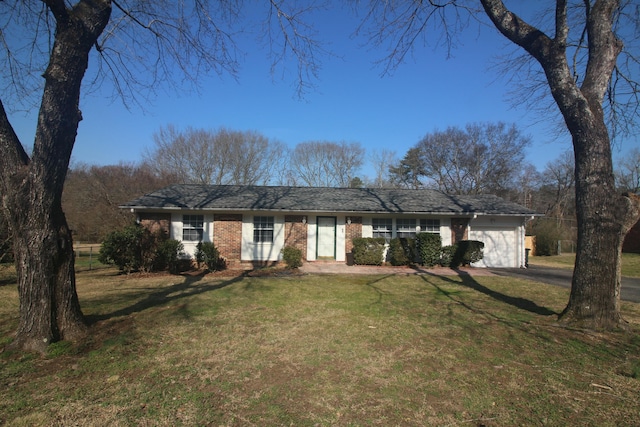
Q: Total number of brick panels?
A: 5